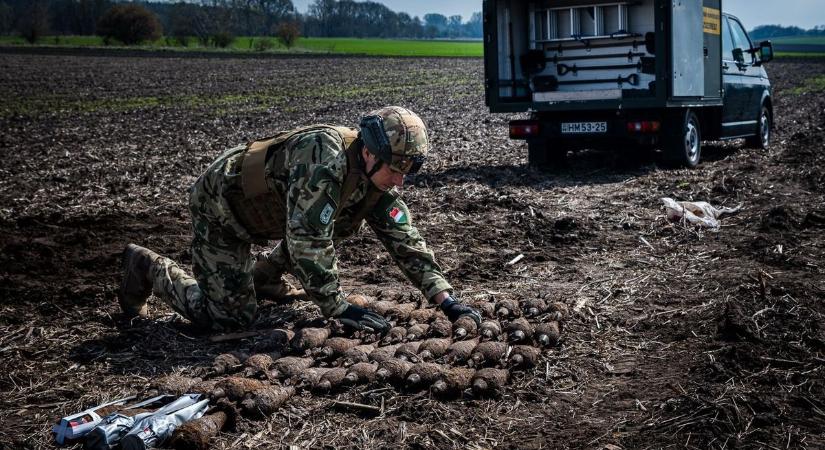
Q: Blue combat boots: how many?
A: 0